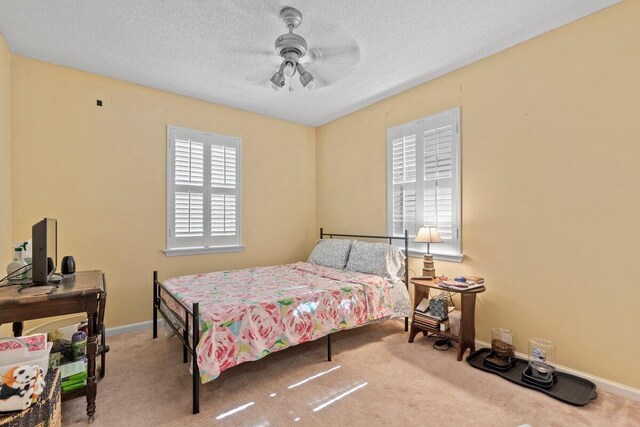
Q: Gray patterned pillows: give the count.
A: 2